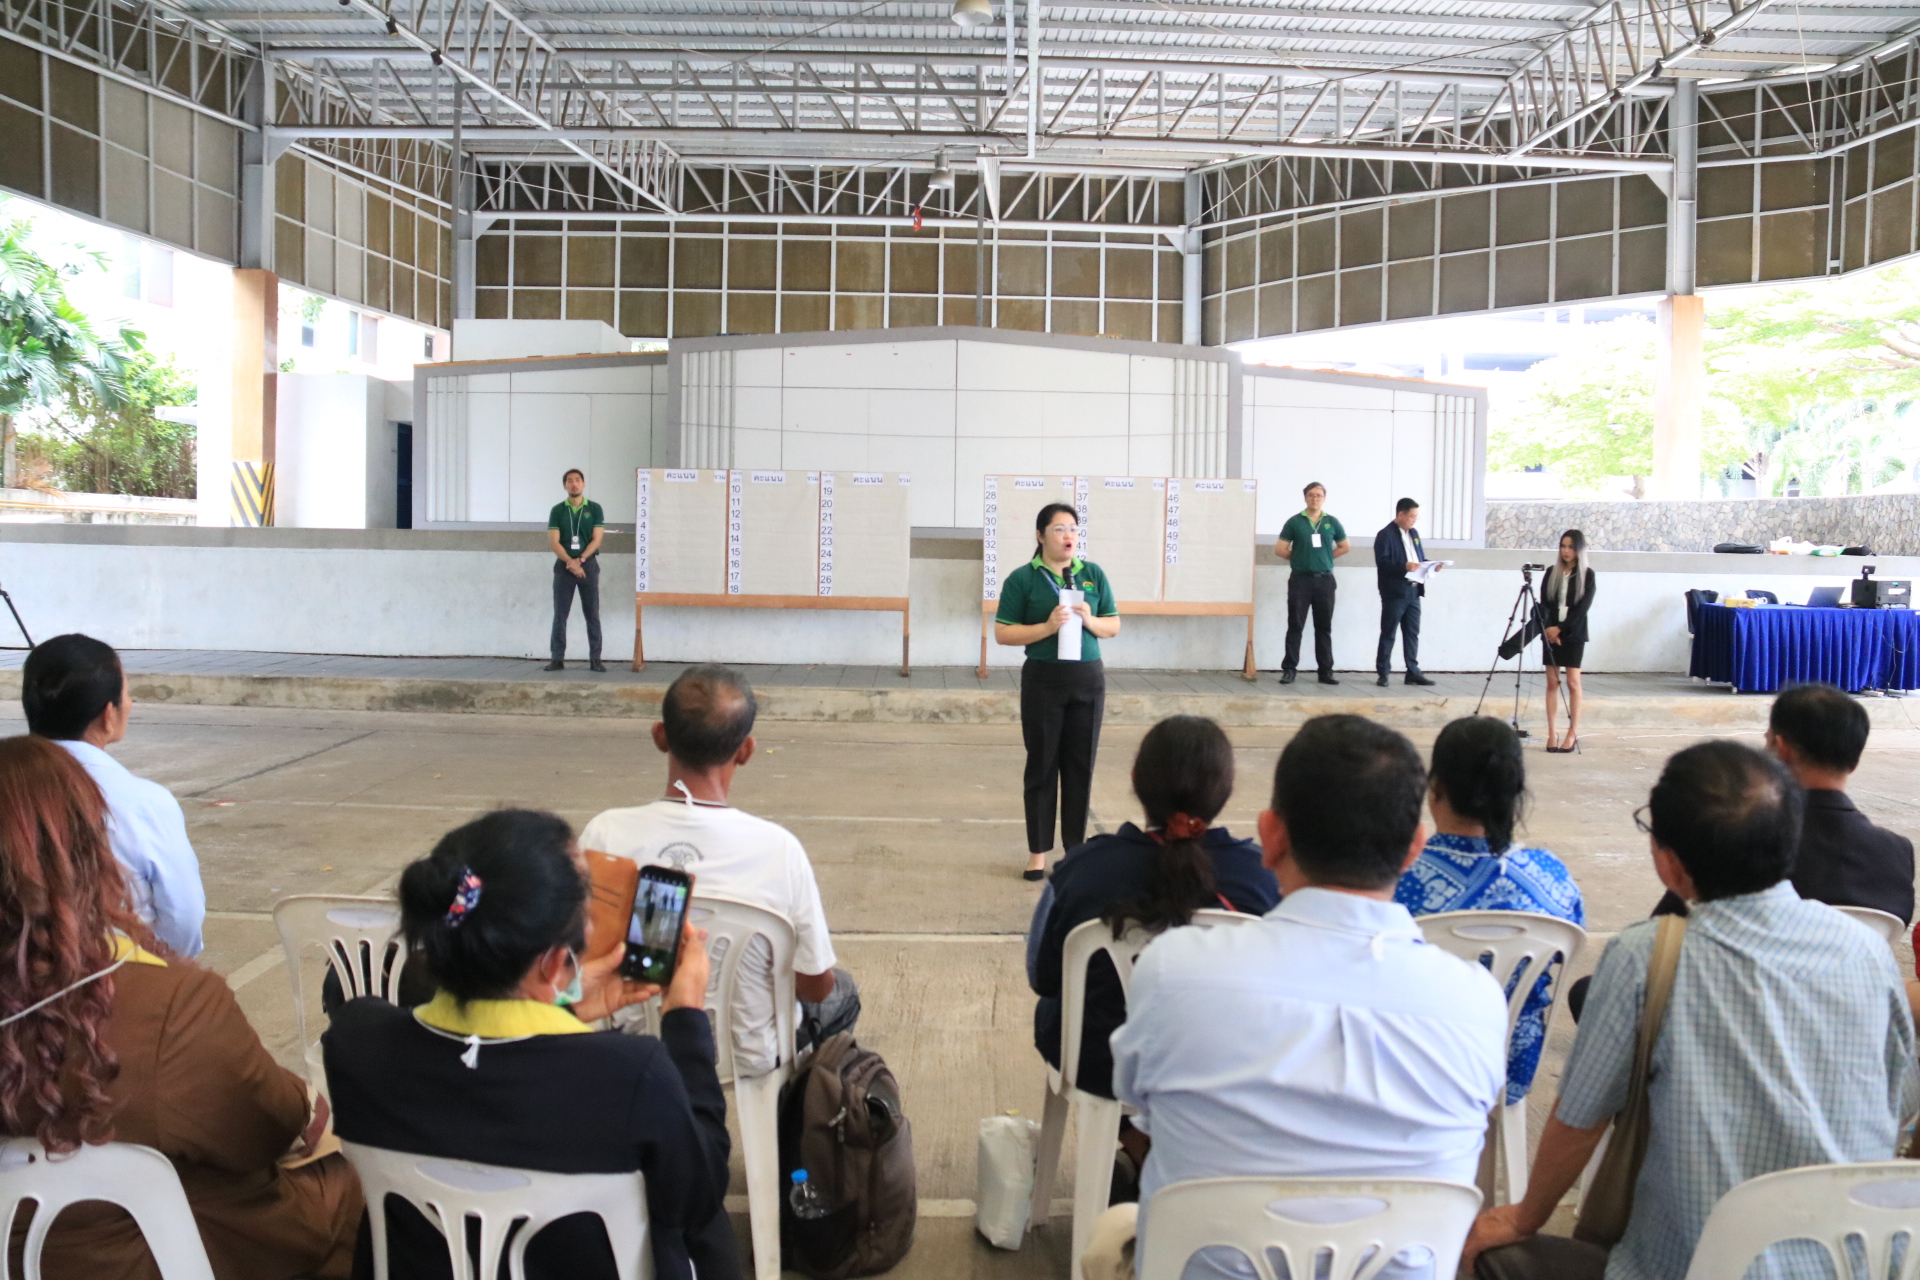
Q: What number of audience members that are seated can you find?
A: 9